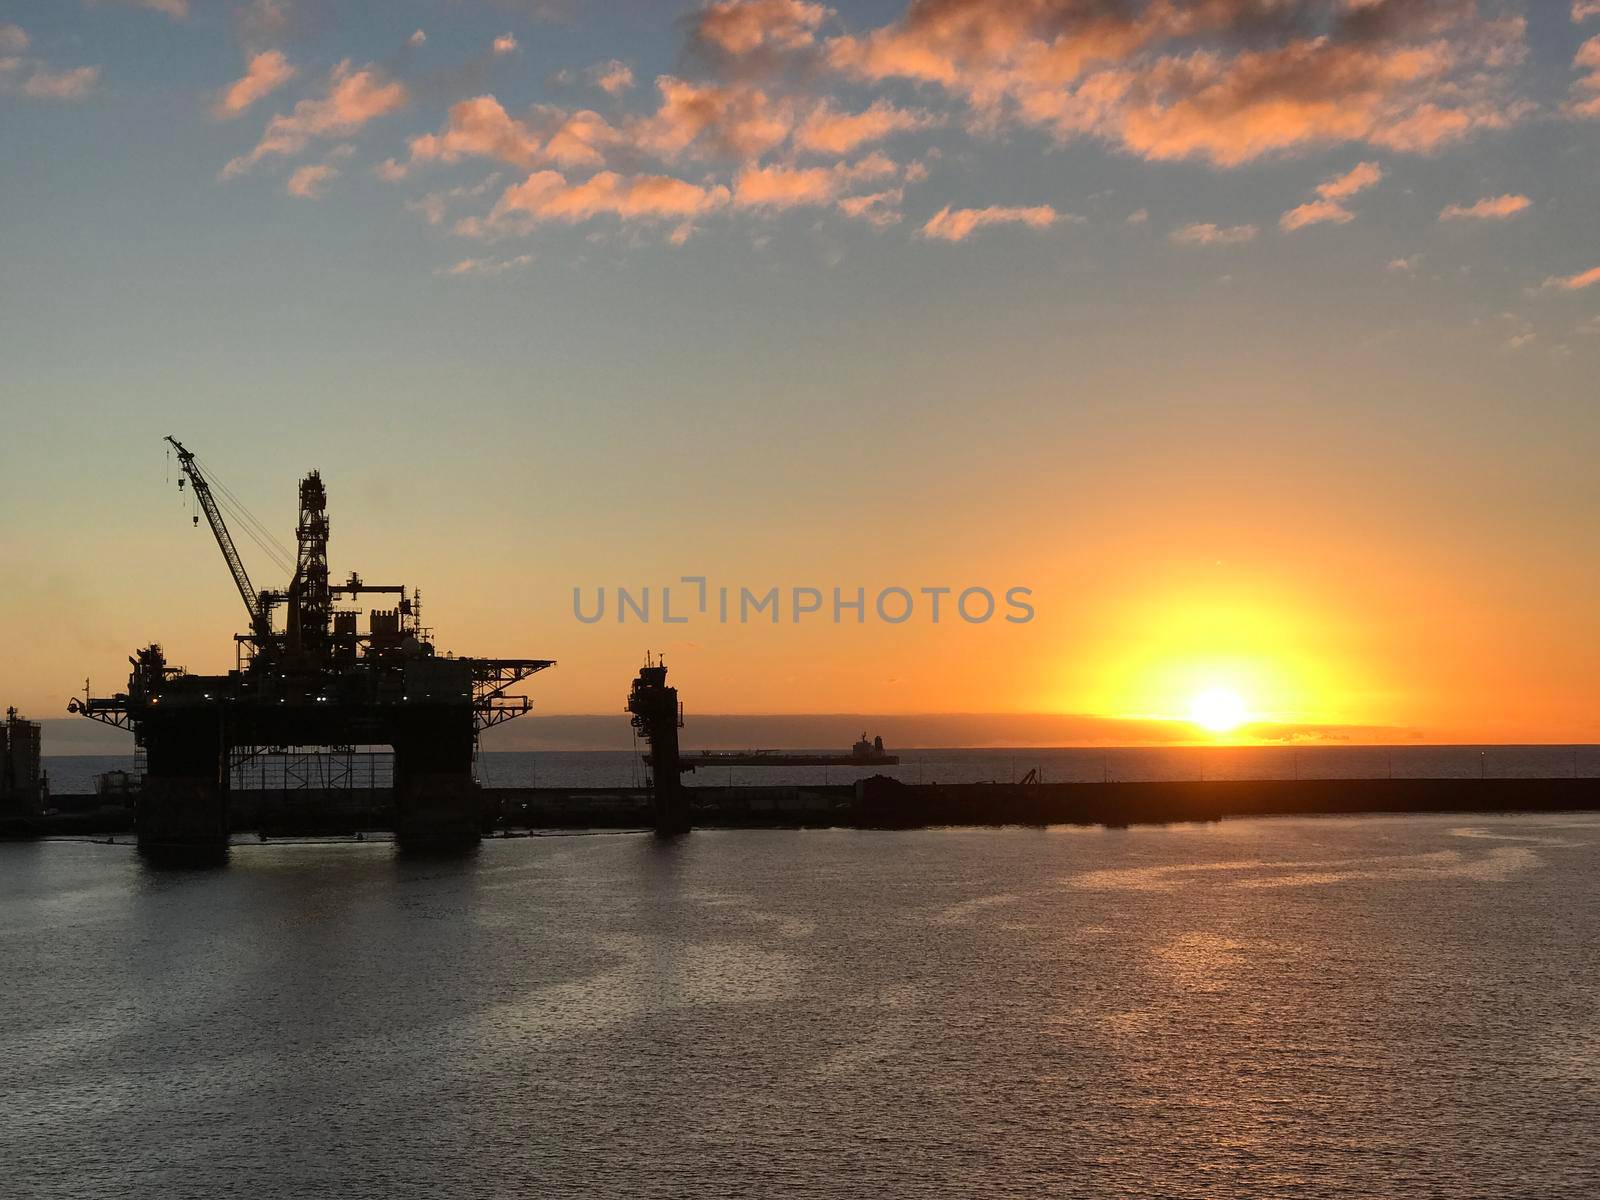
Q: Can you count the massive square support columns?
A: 2